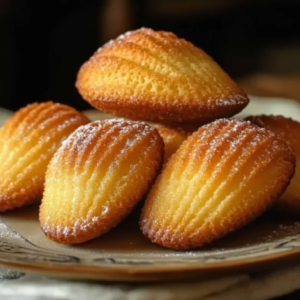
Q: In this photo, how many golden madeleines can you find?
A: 6